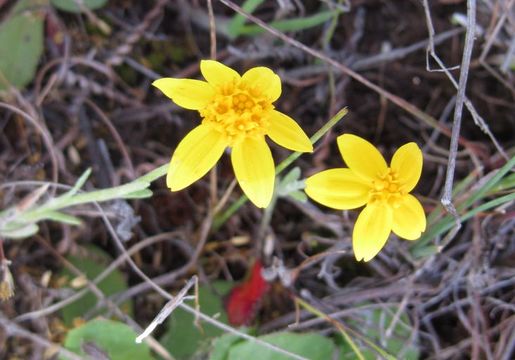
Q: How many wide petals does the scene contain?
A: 11